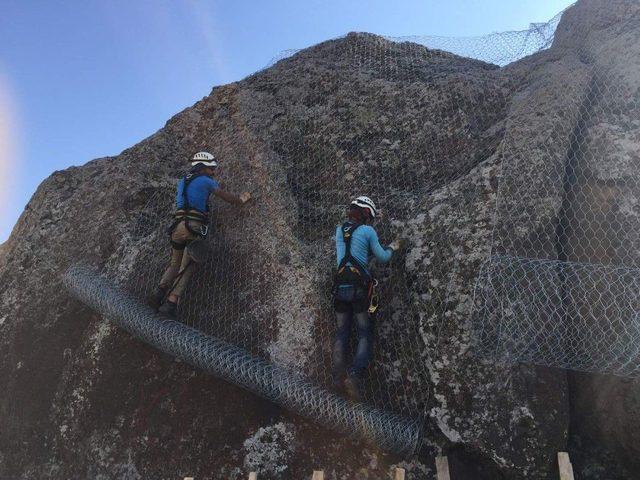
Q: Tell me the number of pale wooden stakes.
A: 6